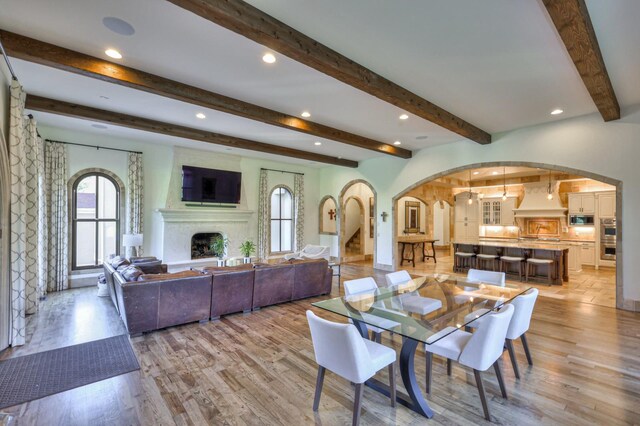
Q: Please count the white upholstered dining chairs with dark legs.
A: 6